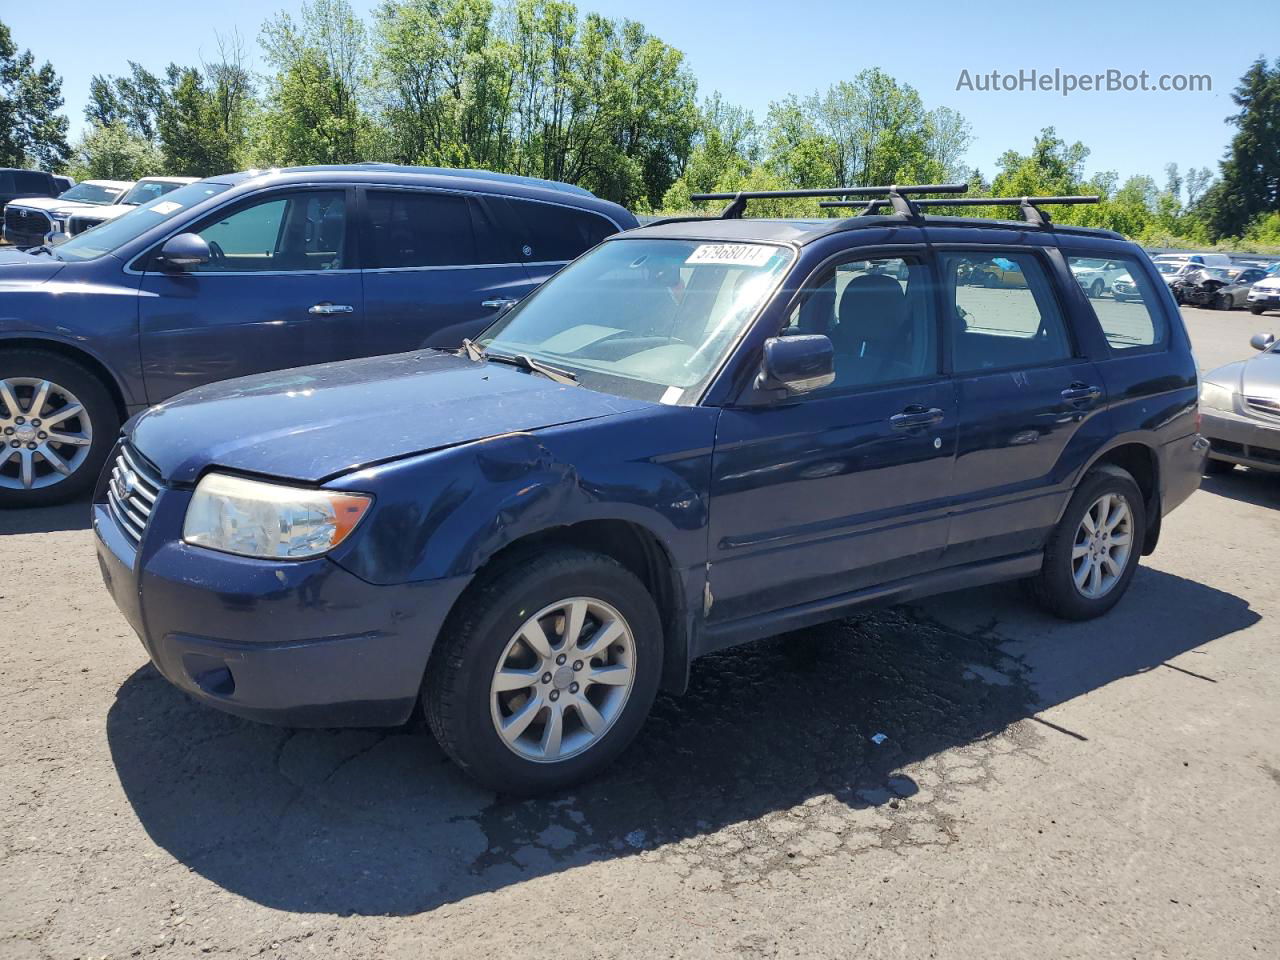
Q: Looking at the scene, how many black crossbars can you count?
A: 2